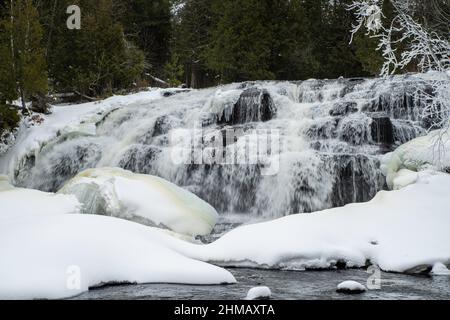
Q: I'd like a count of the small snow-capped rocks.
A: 2